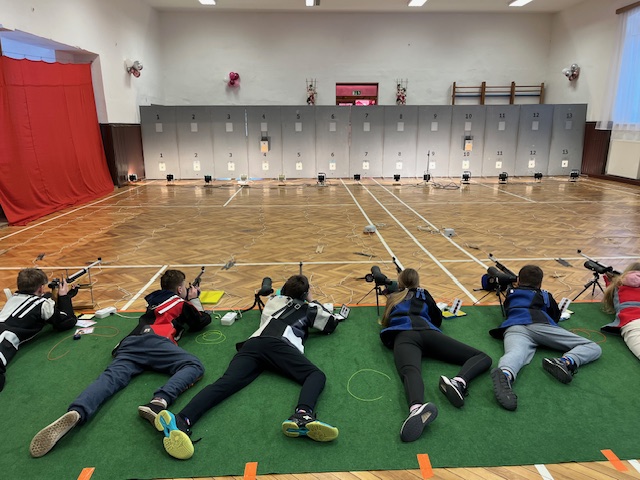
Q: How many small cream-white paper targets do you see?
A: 13